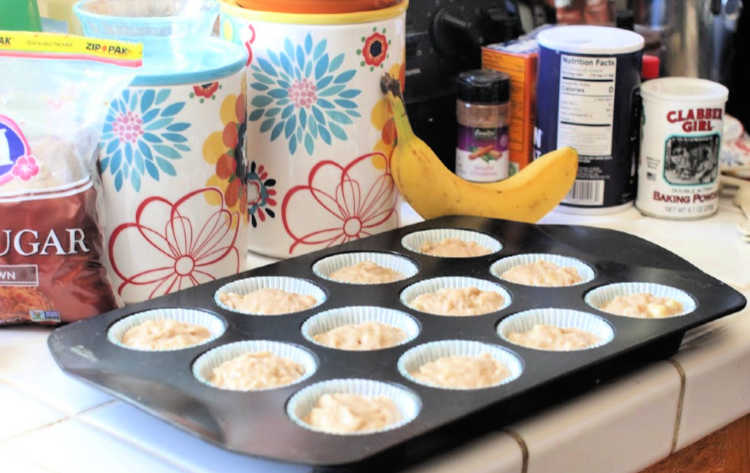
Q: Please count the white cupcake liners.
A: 12